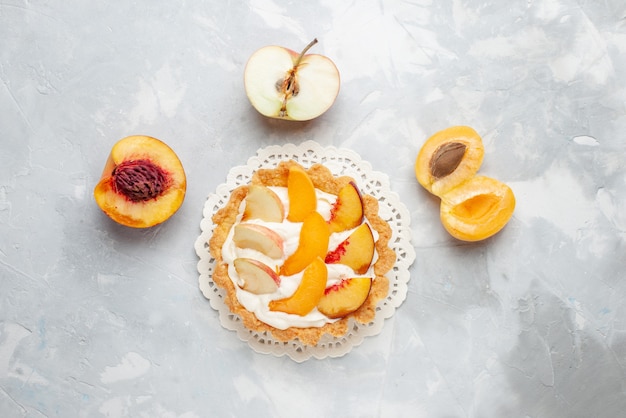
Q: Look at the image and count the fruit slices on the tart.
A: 9